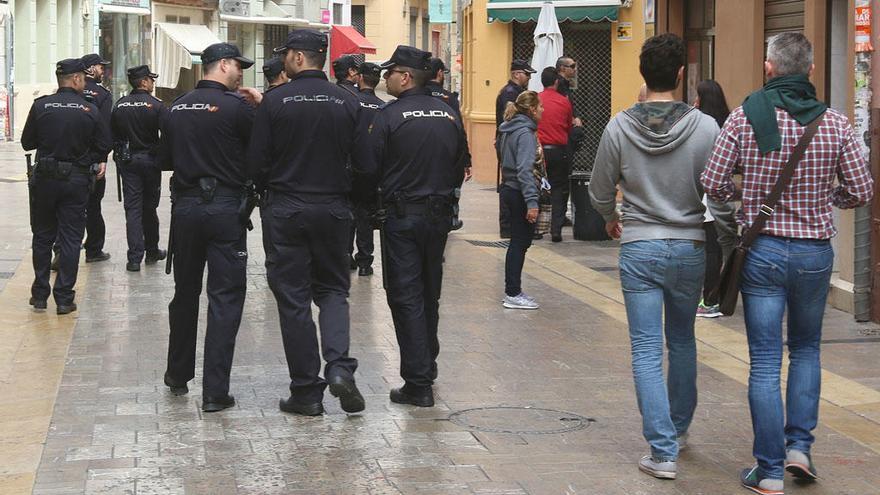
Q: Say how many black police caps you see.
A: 11